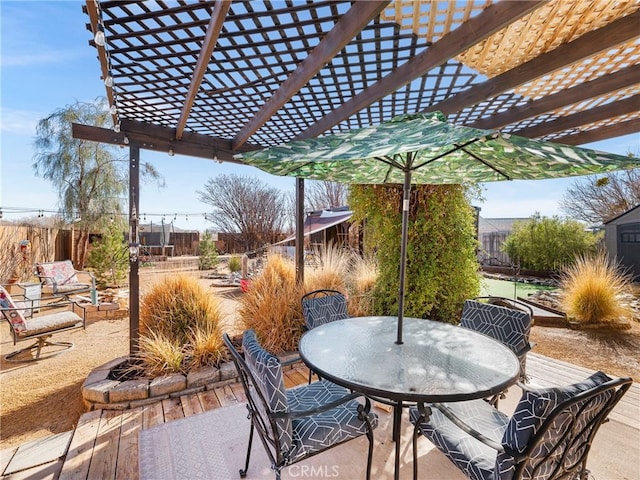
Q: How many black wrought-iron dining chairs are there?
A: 4